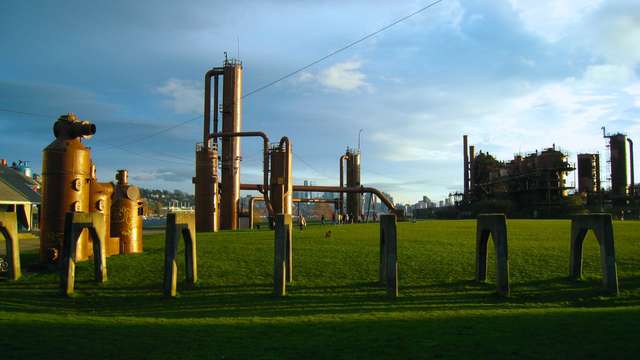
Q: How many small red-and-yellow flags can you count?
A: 0